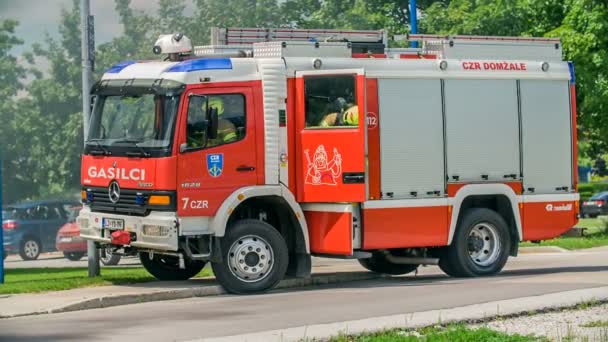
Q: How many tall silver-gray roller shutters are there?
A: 3